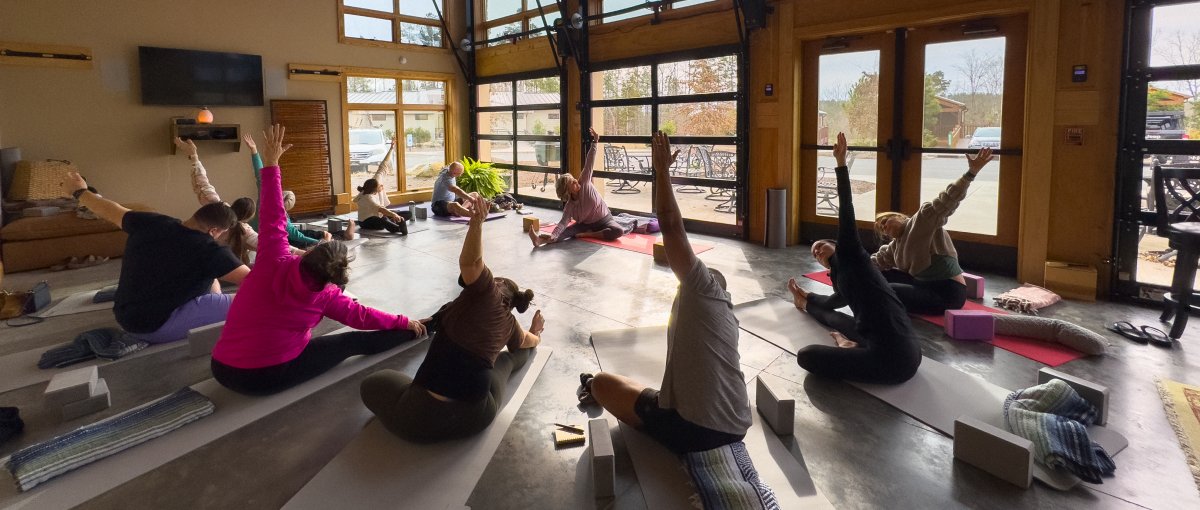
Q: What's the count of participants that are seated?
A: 11